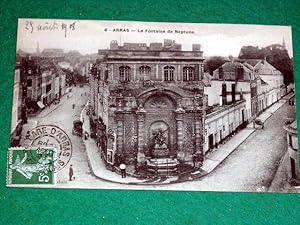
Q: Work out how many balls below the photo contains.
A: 0